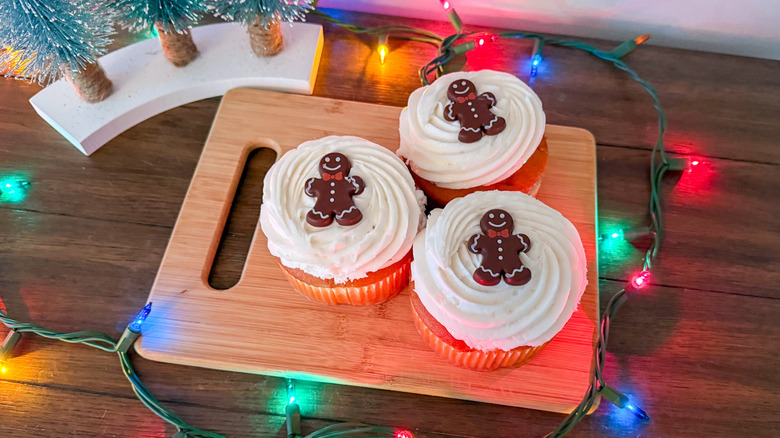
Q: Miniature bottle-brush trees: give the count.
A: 3